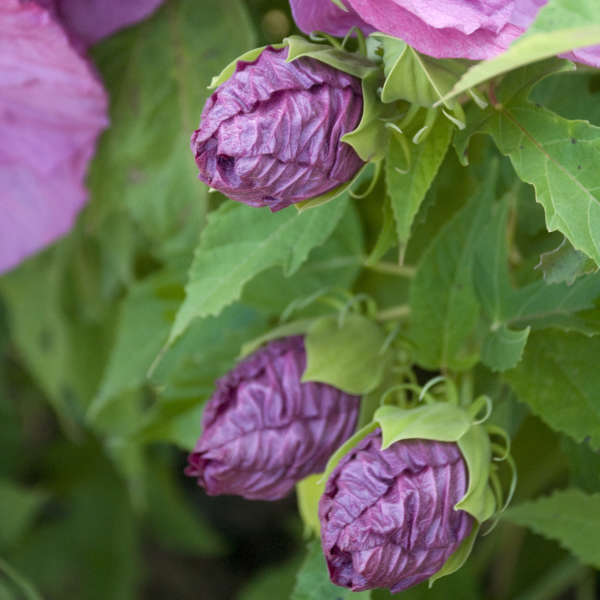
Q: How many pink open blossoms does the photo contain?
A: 2